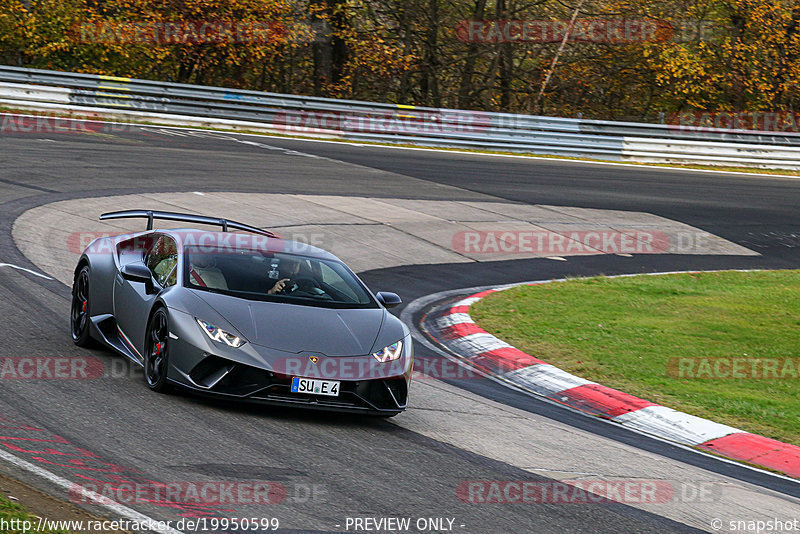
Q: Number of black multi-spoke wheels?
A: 2